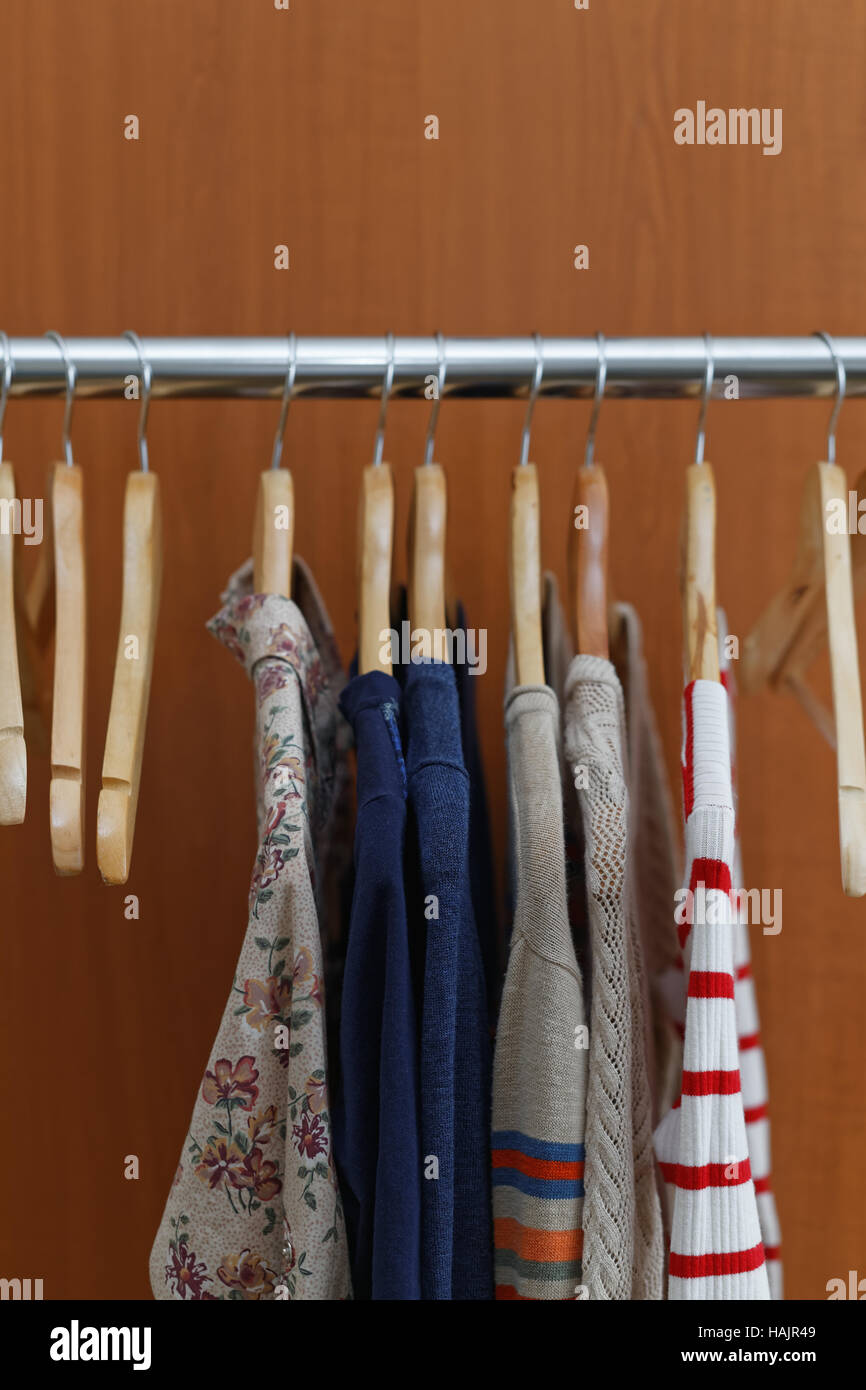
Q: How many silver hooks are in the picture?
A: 10